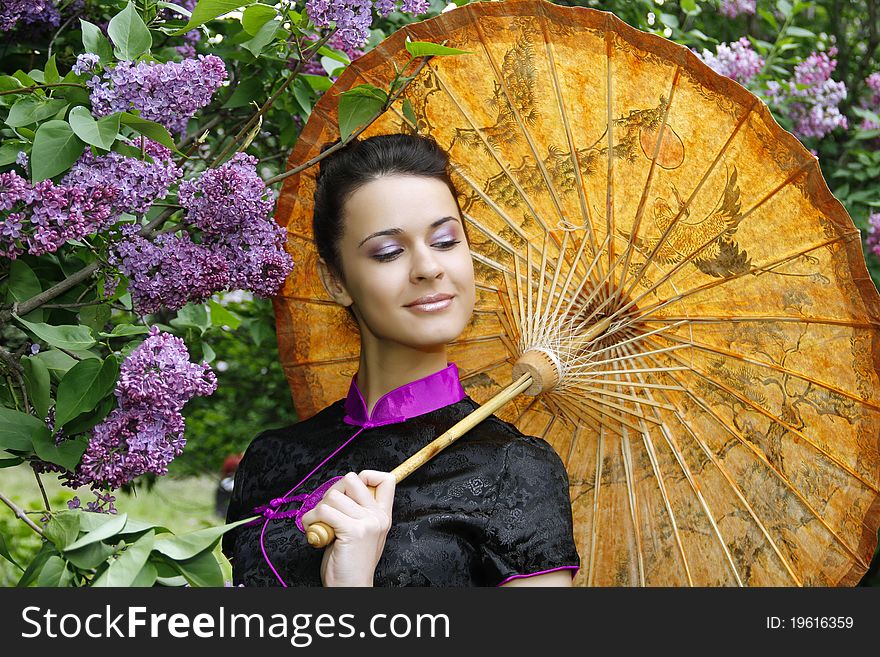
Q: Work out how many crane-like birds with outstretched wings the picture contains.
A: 1